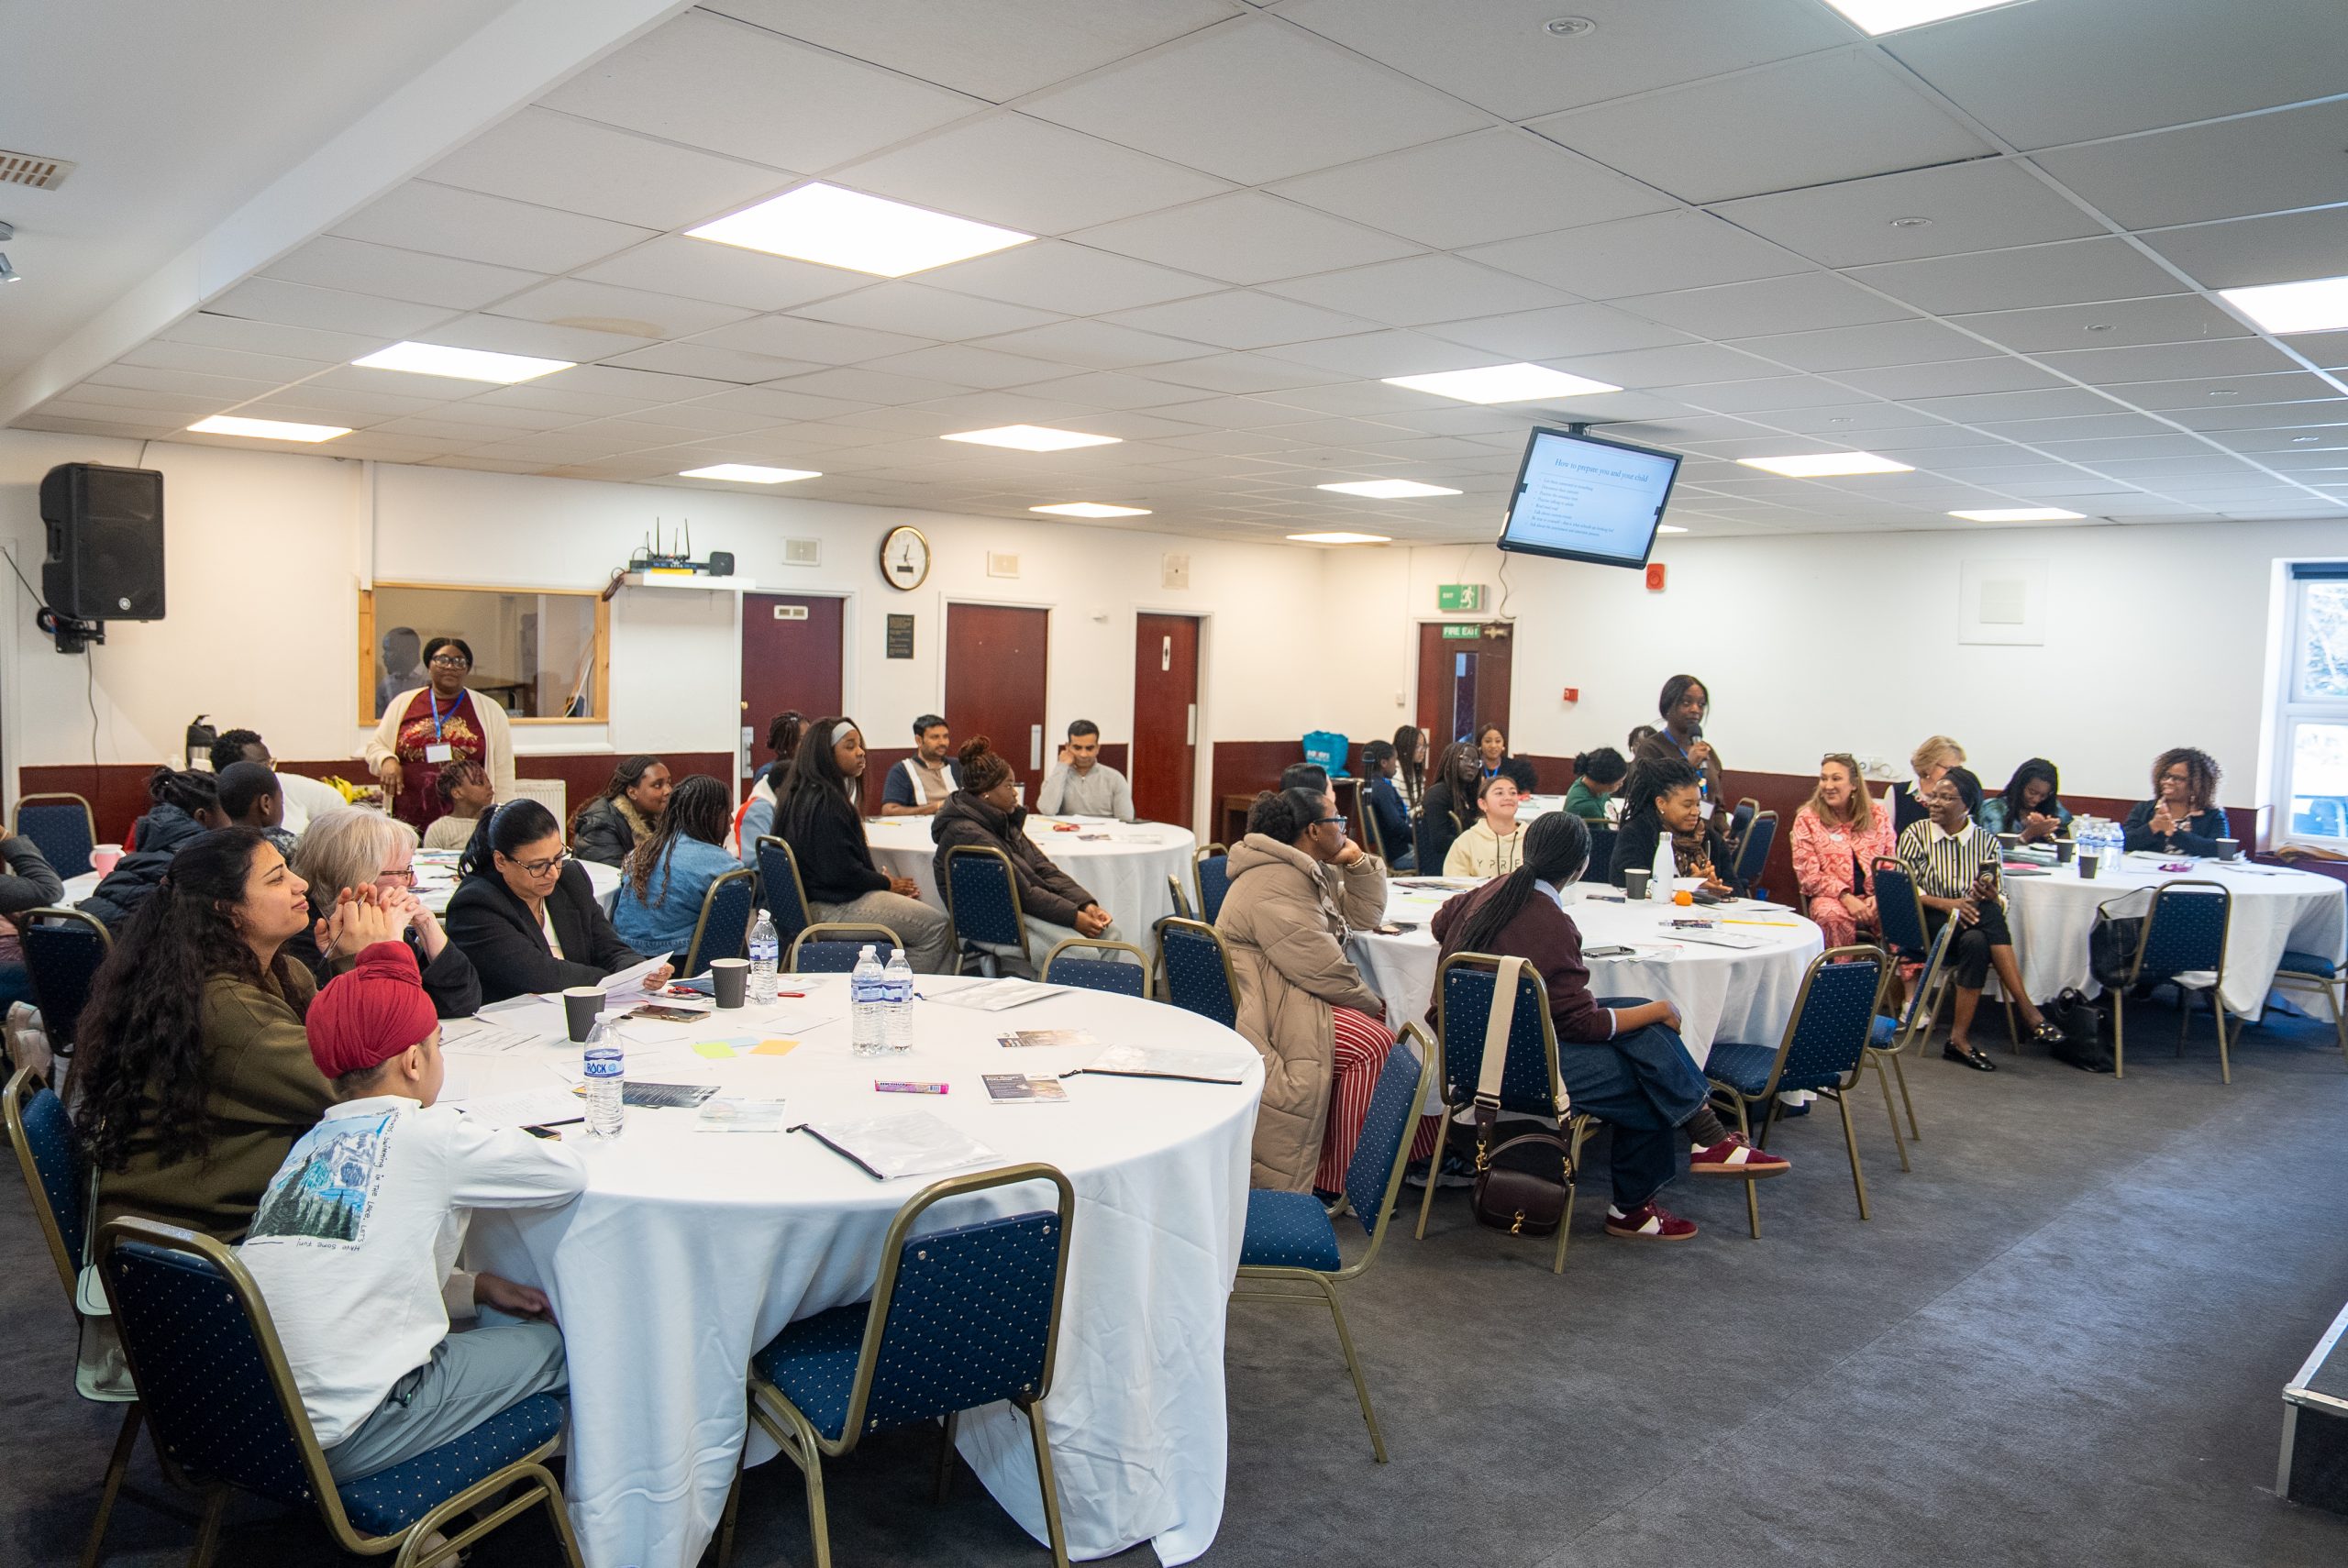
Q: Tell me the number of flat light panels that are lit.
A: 14